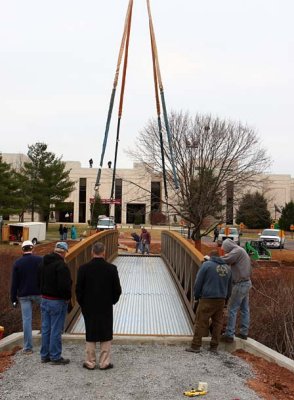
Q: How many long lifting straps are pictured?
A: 4